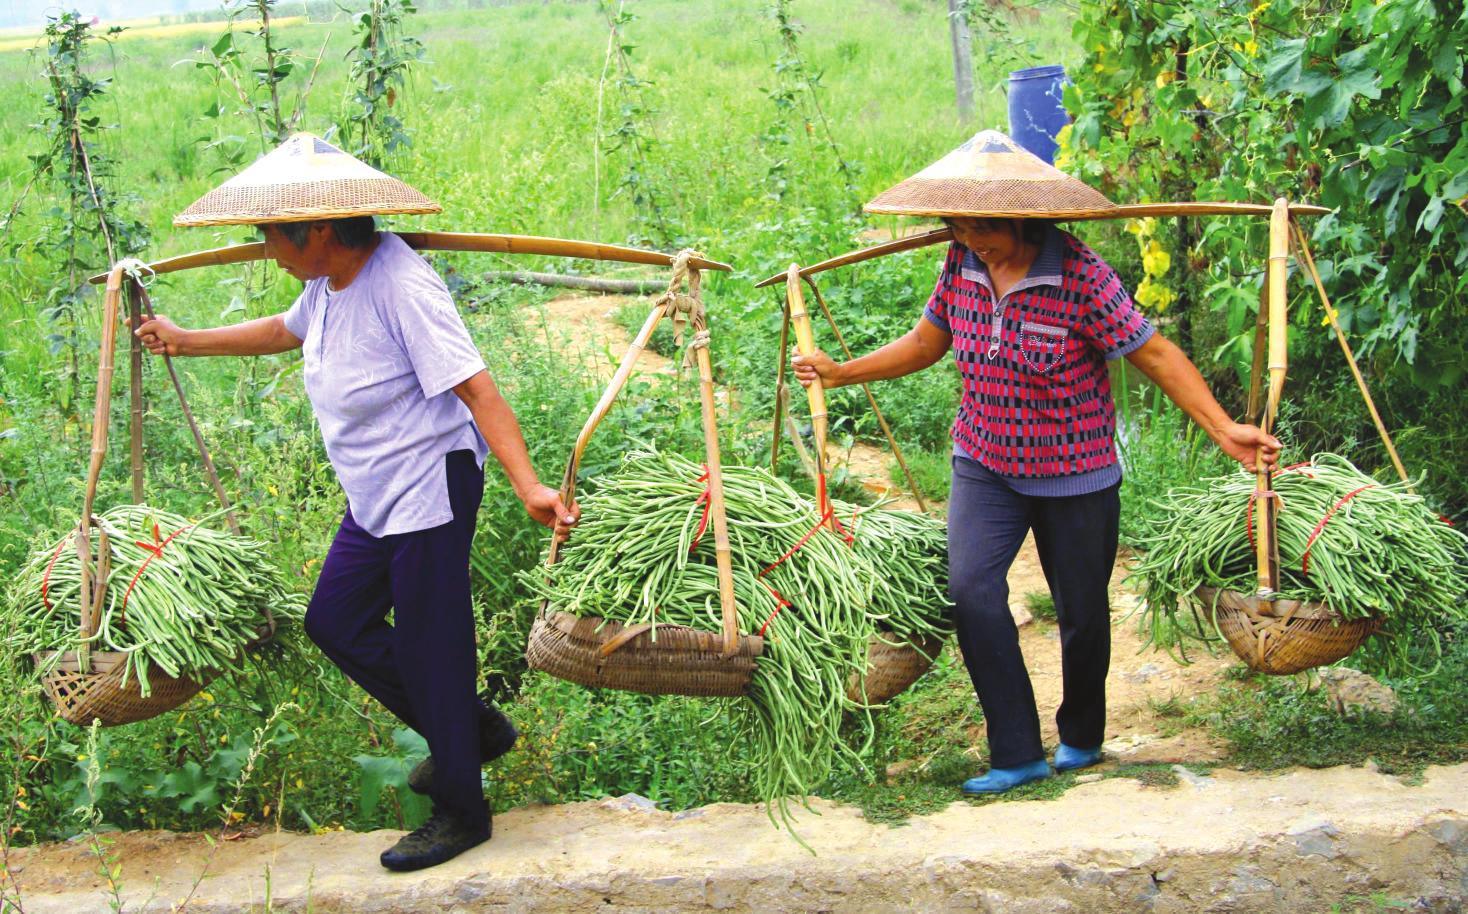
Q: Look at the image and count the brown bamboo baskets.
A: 4